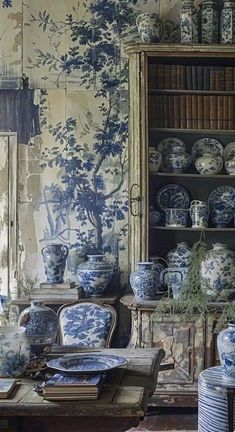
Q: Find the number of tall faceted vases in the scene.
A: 3